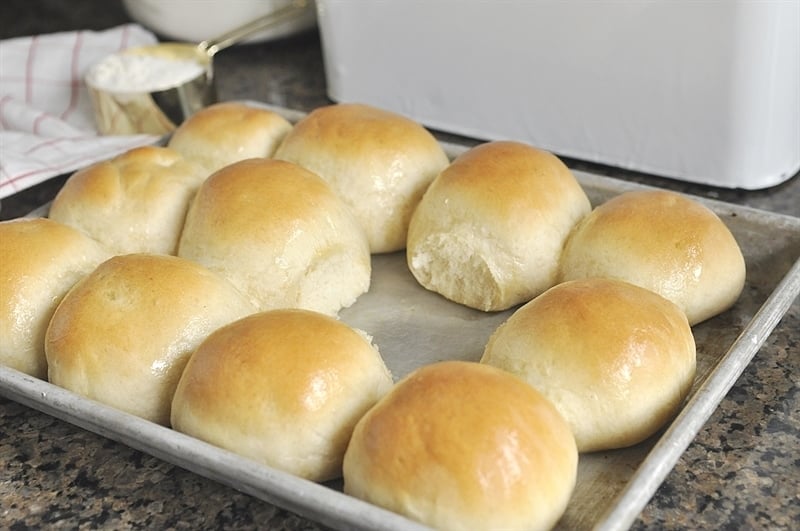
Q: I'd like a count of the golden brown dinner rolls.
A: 11